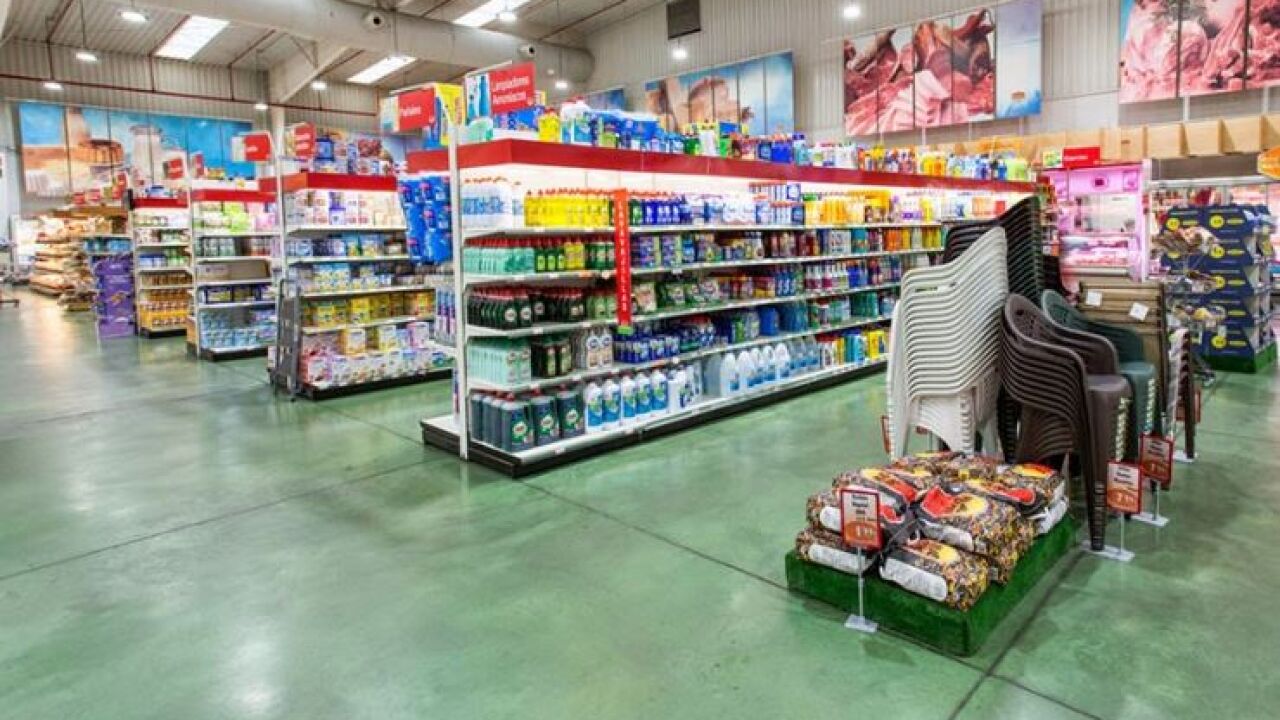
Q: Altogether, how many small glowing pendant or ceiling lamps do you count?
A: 9